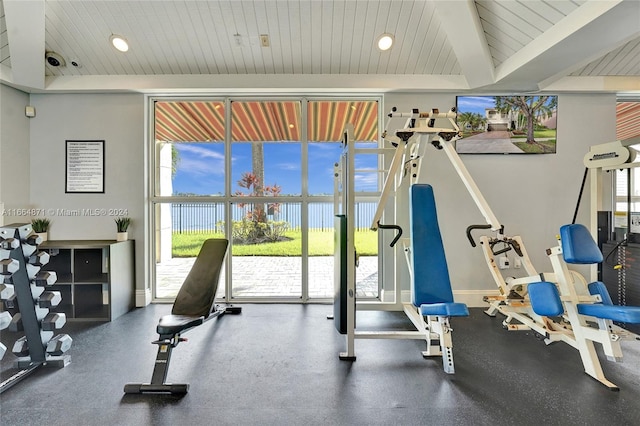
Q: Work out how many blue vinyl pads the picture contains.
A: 6